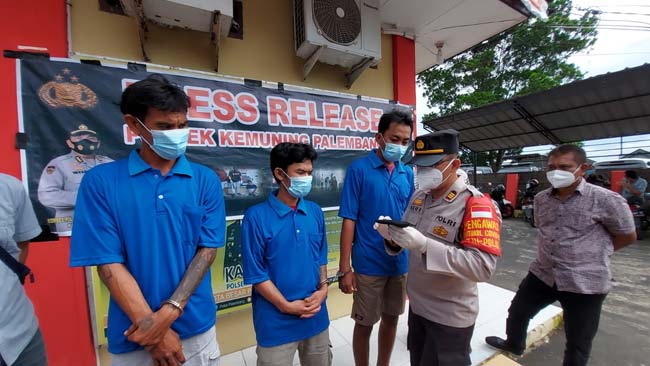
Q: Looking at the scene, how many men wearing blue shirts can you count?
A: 3